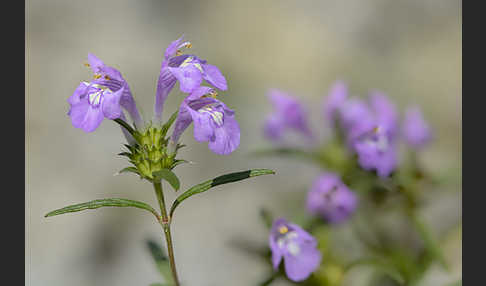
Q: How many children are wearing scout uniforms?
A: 0